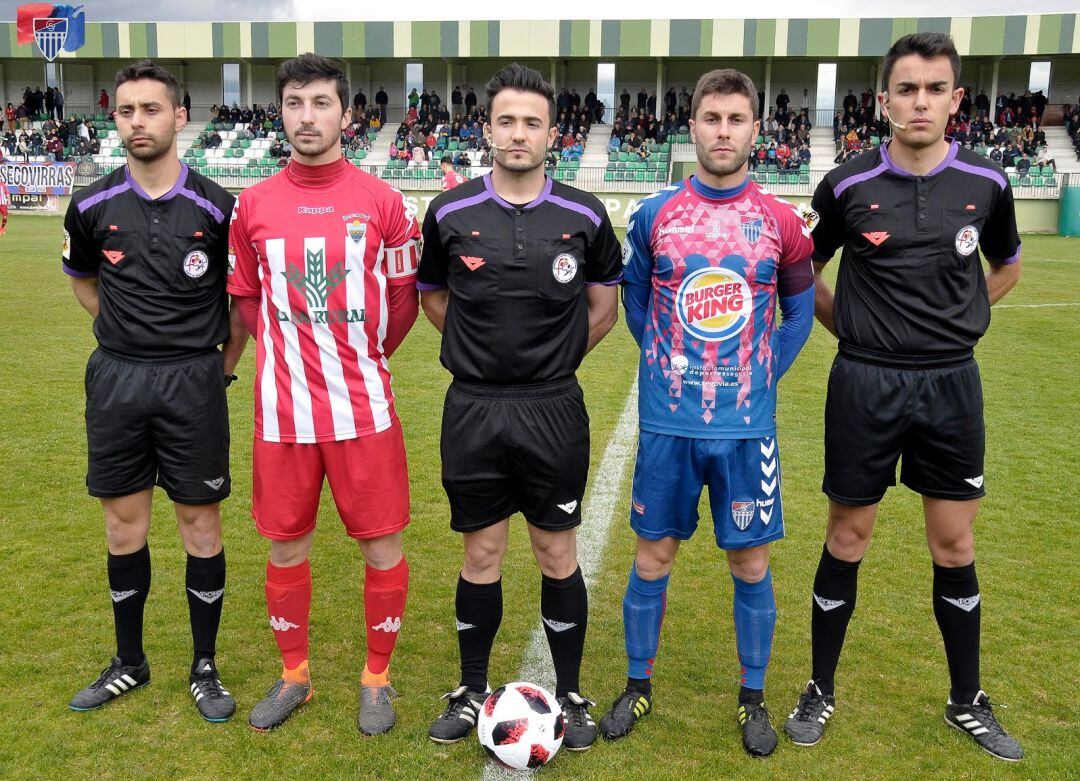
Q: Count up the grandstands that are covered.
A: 1